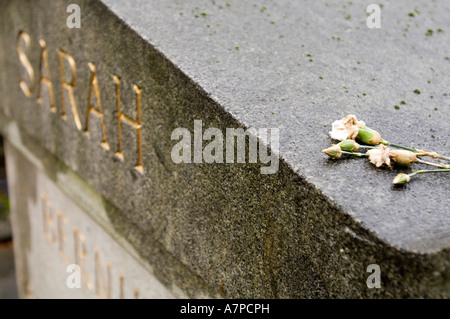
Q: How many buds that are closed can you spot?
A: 3